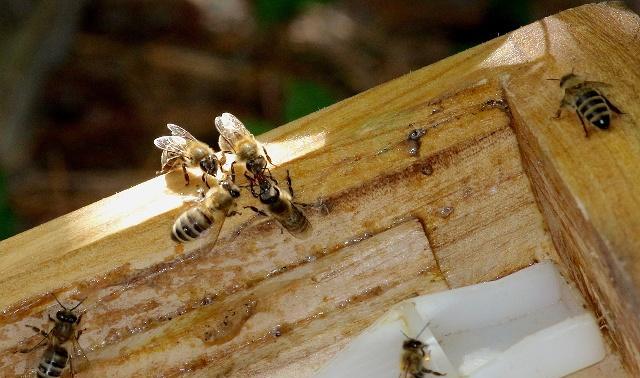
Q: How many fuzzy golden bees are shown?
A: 7